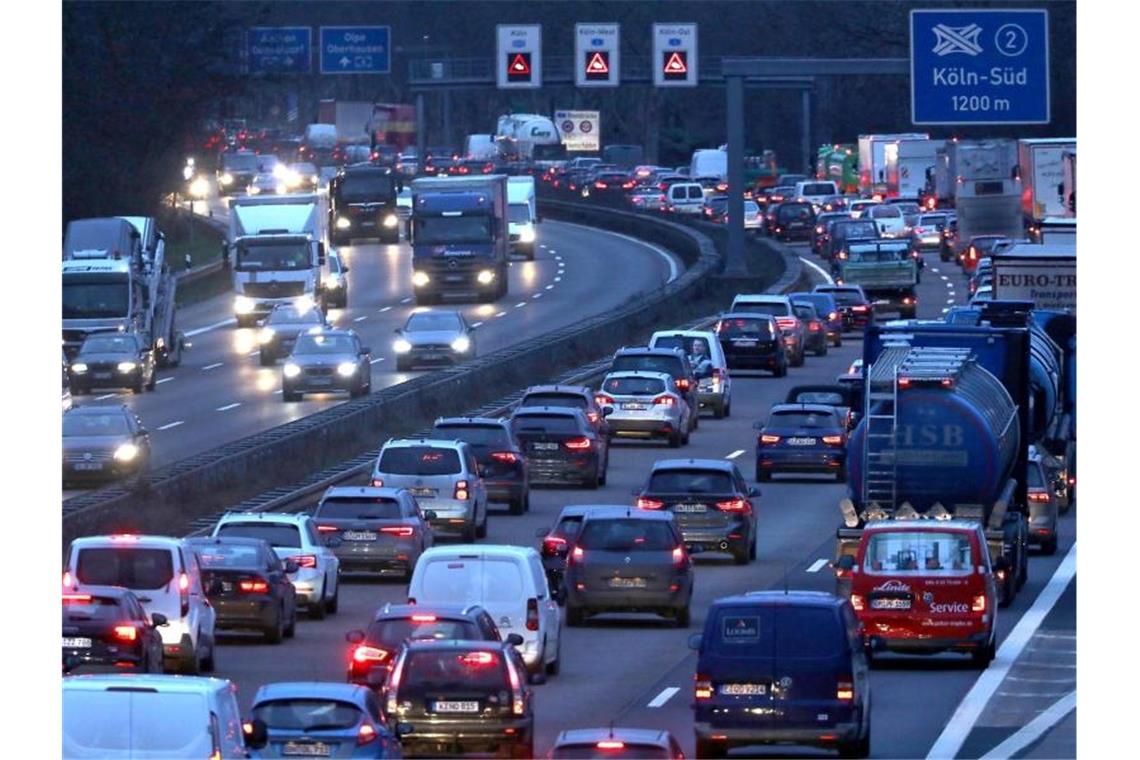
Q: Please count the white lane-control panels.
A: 3